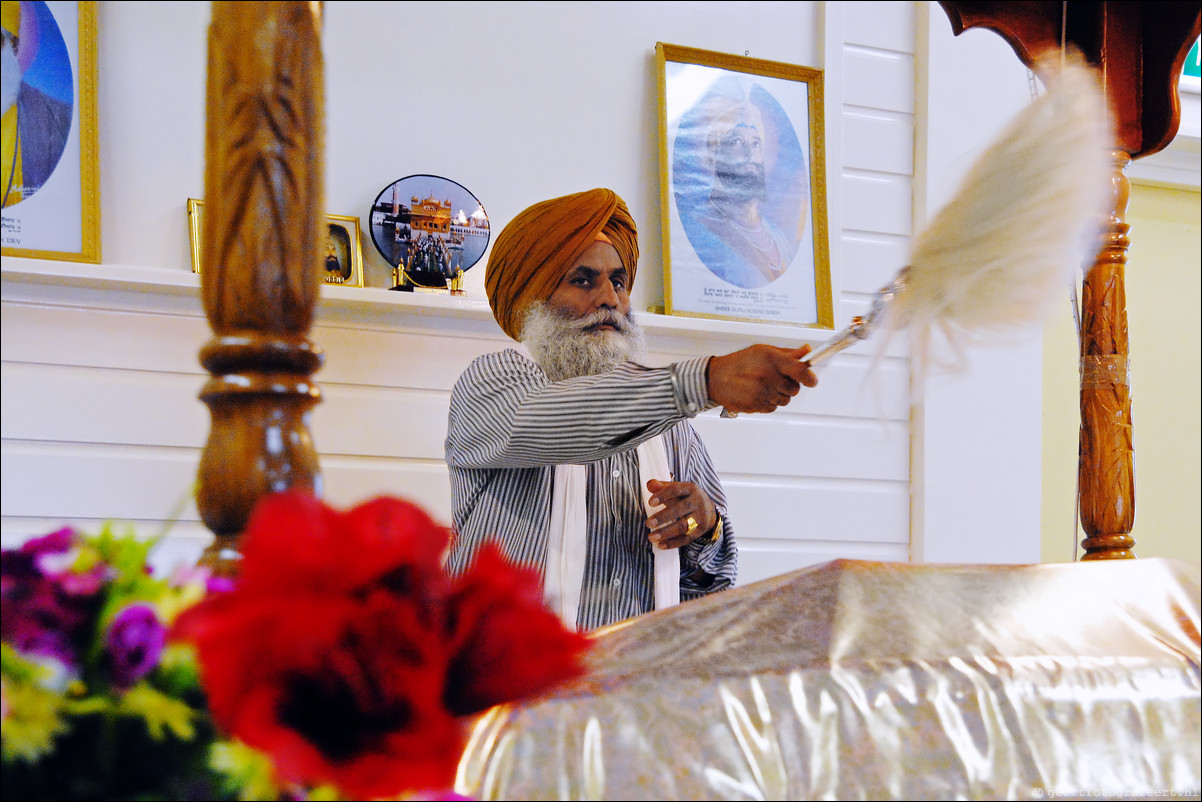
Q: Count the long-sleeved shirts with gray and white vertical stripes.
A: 1